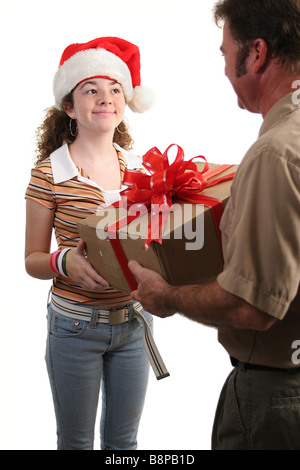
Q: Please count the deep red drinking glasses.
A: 0